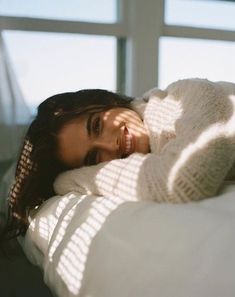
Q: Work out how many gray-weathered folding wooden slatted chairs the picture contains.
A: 0